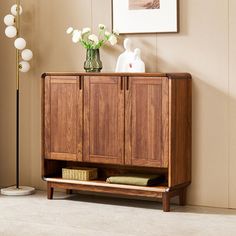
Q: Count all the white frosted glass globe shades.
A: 6